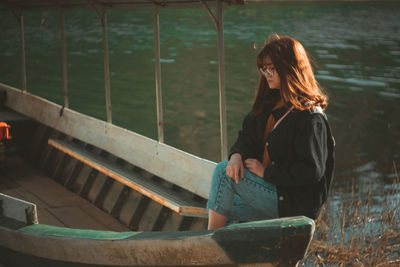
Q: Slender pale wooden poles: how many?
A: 5